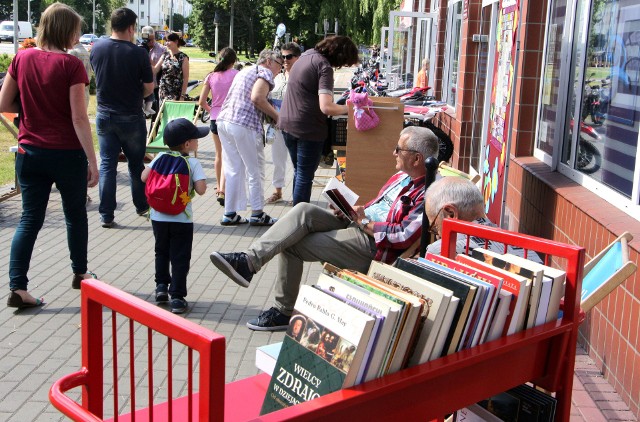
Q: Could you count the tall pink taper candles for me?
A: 0